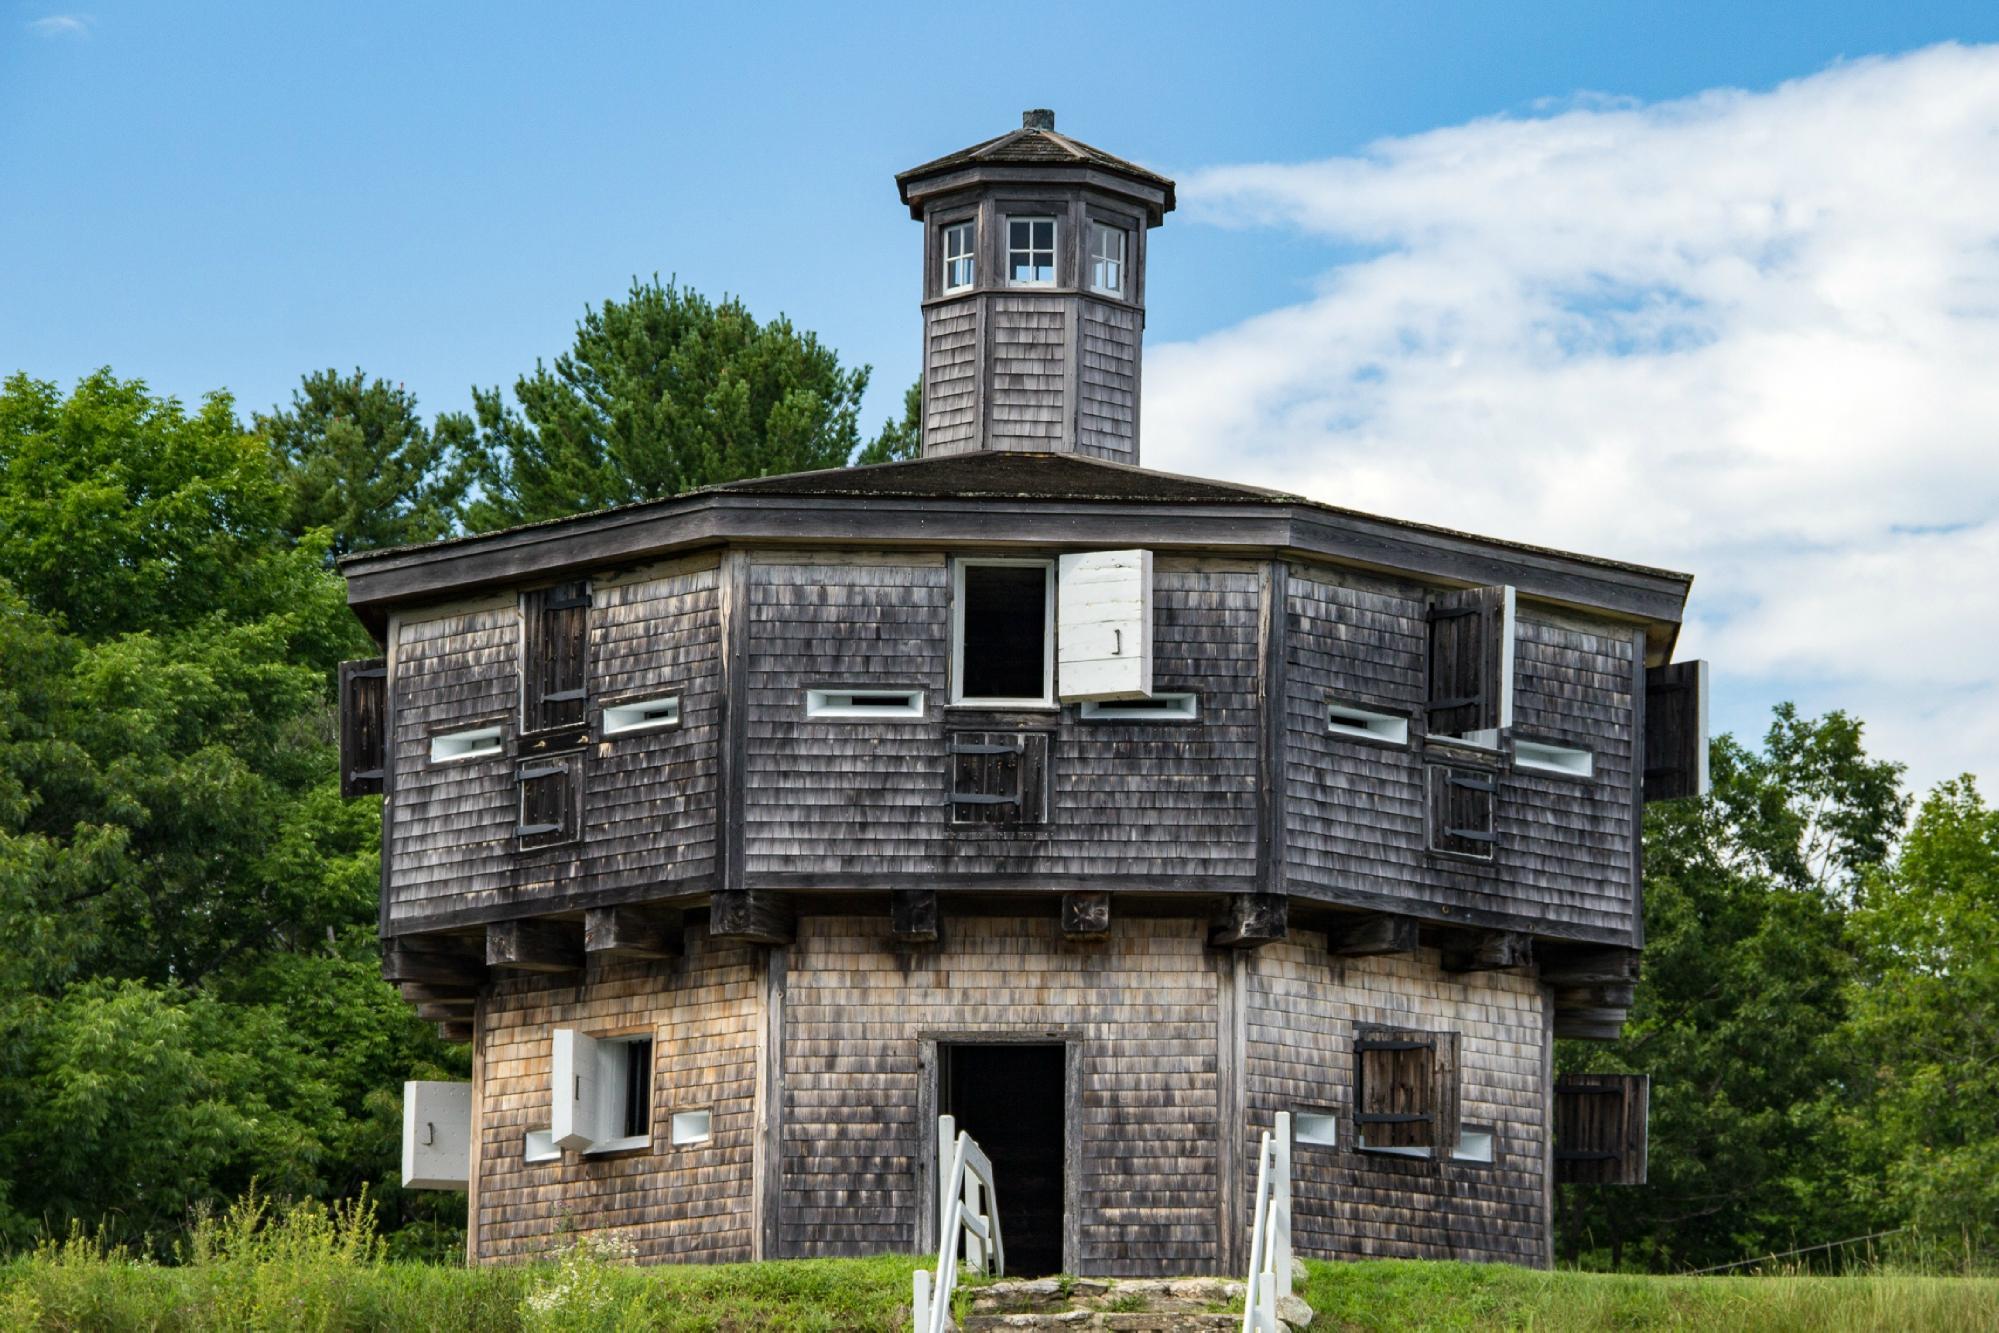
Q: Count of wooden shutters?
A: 12